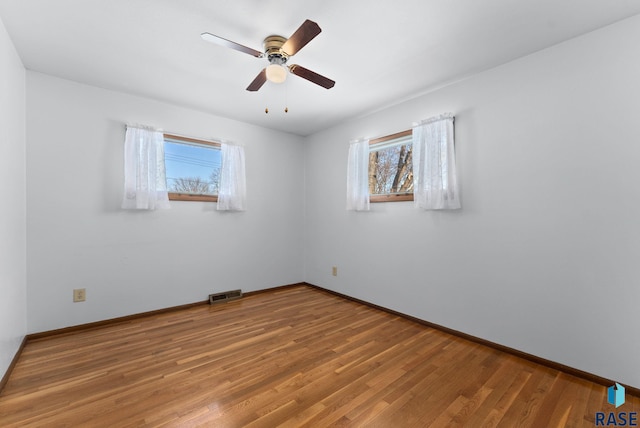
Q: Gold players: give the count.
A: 0